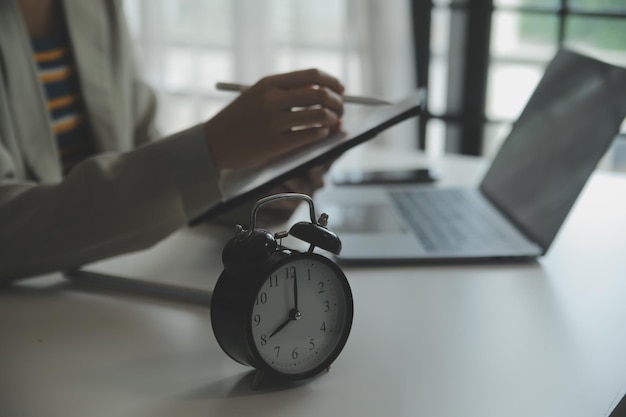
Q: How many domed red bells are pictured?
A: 0